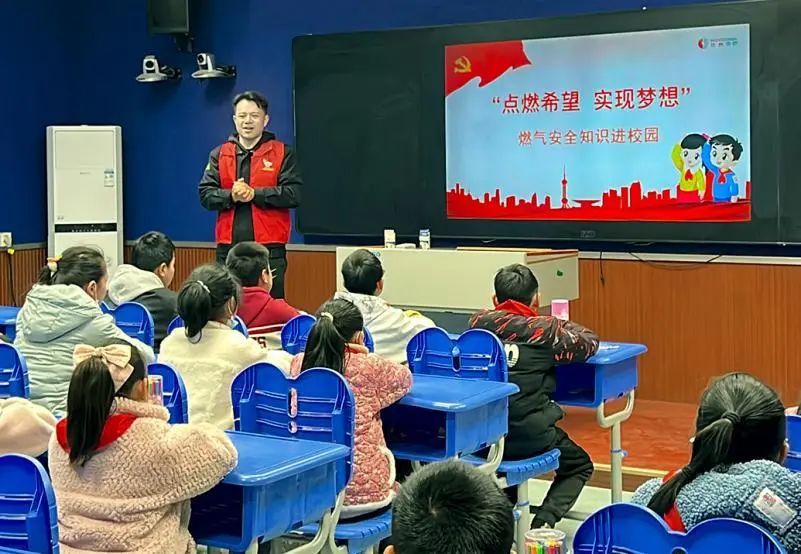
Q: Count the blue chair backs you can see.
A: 10